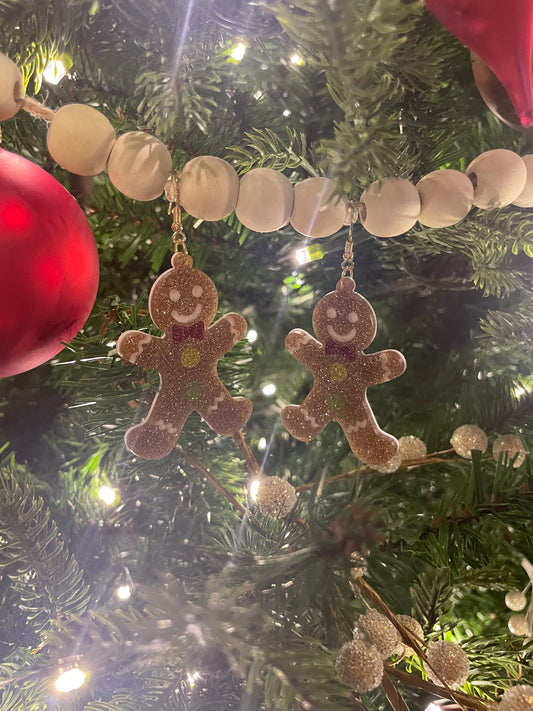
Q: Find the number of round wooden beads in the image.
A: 10